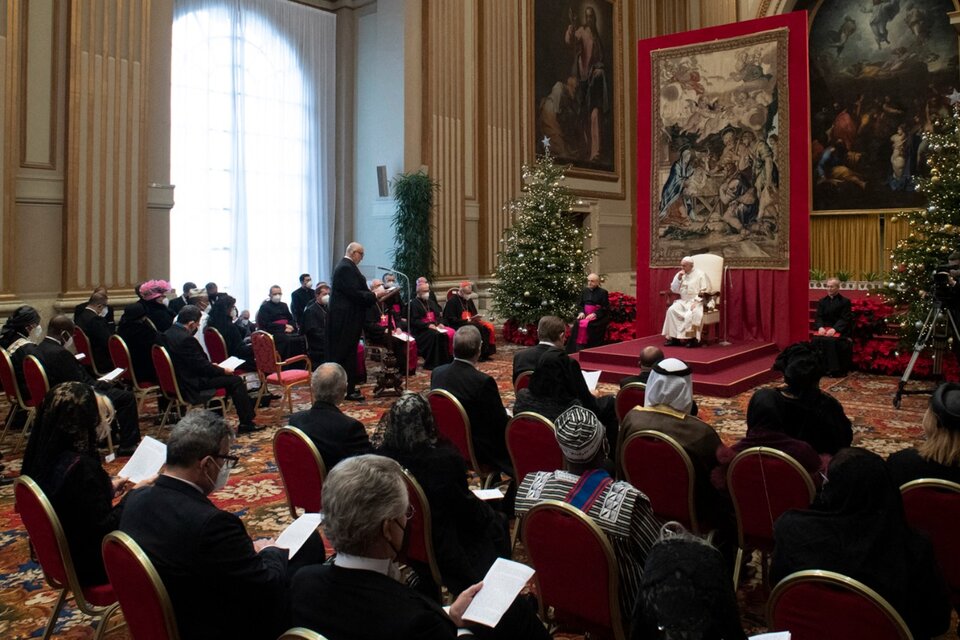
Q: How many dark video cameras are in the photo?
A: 1